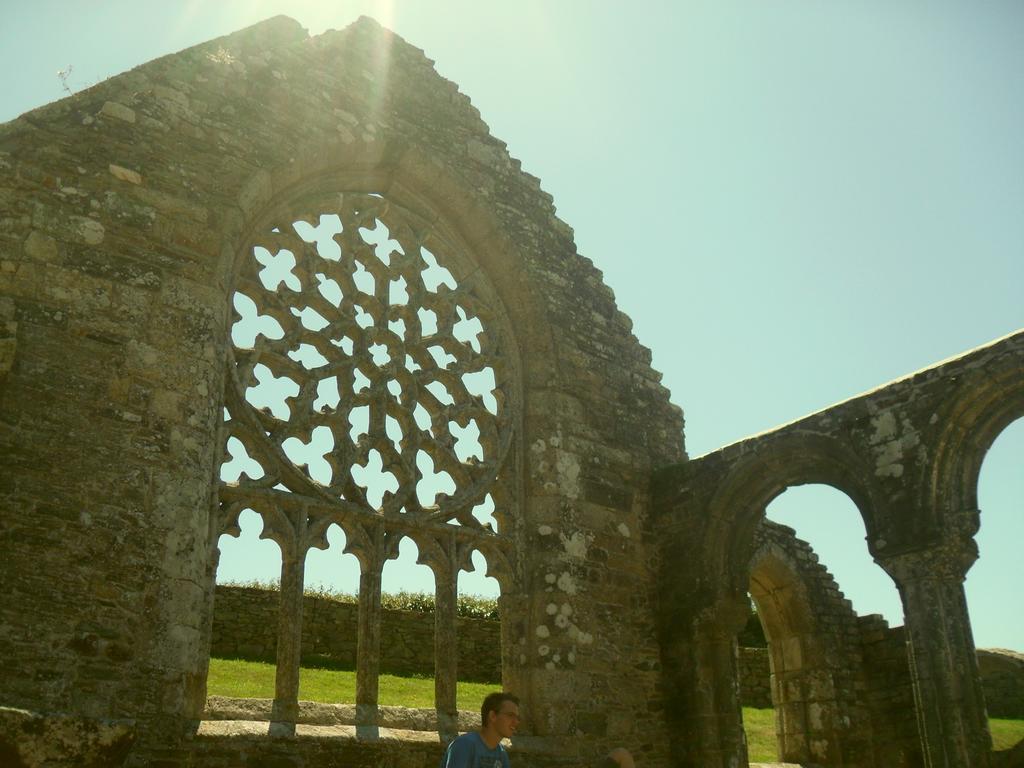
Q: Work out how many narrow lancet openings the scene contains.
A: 4